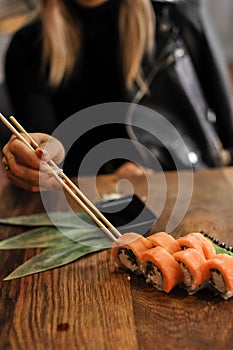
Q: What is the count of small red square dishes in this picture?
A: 0